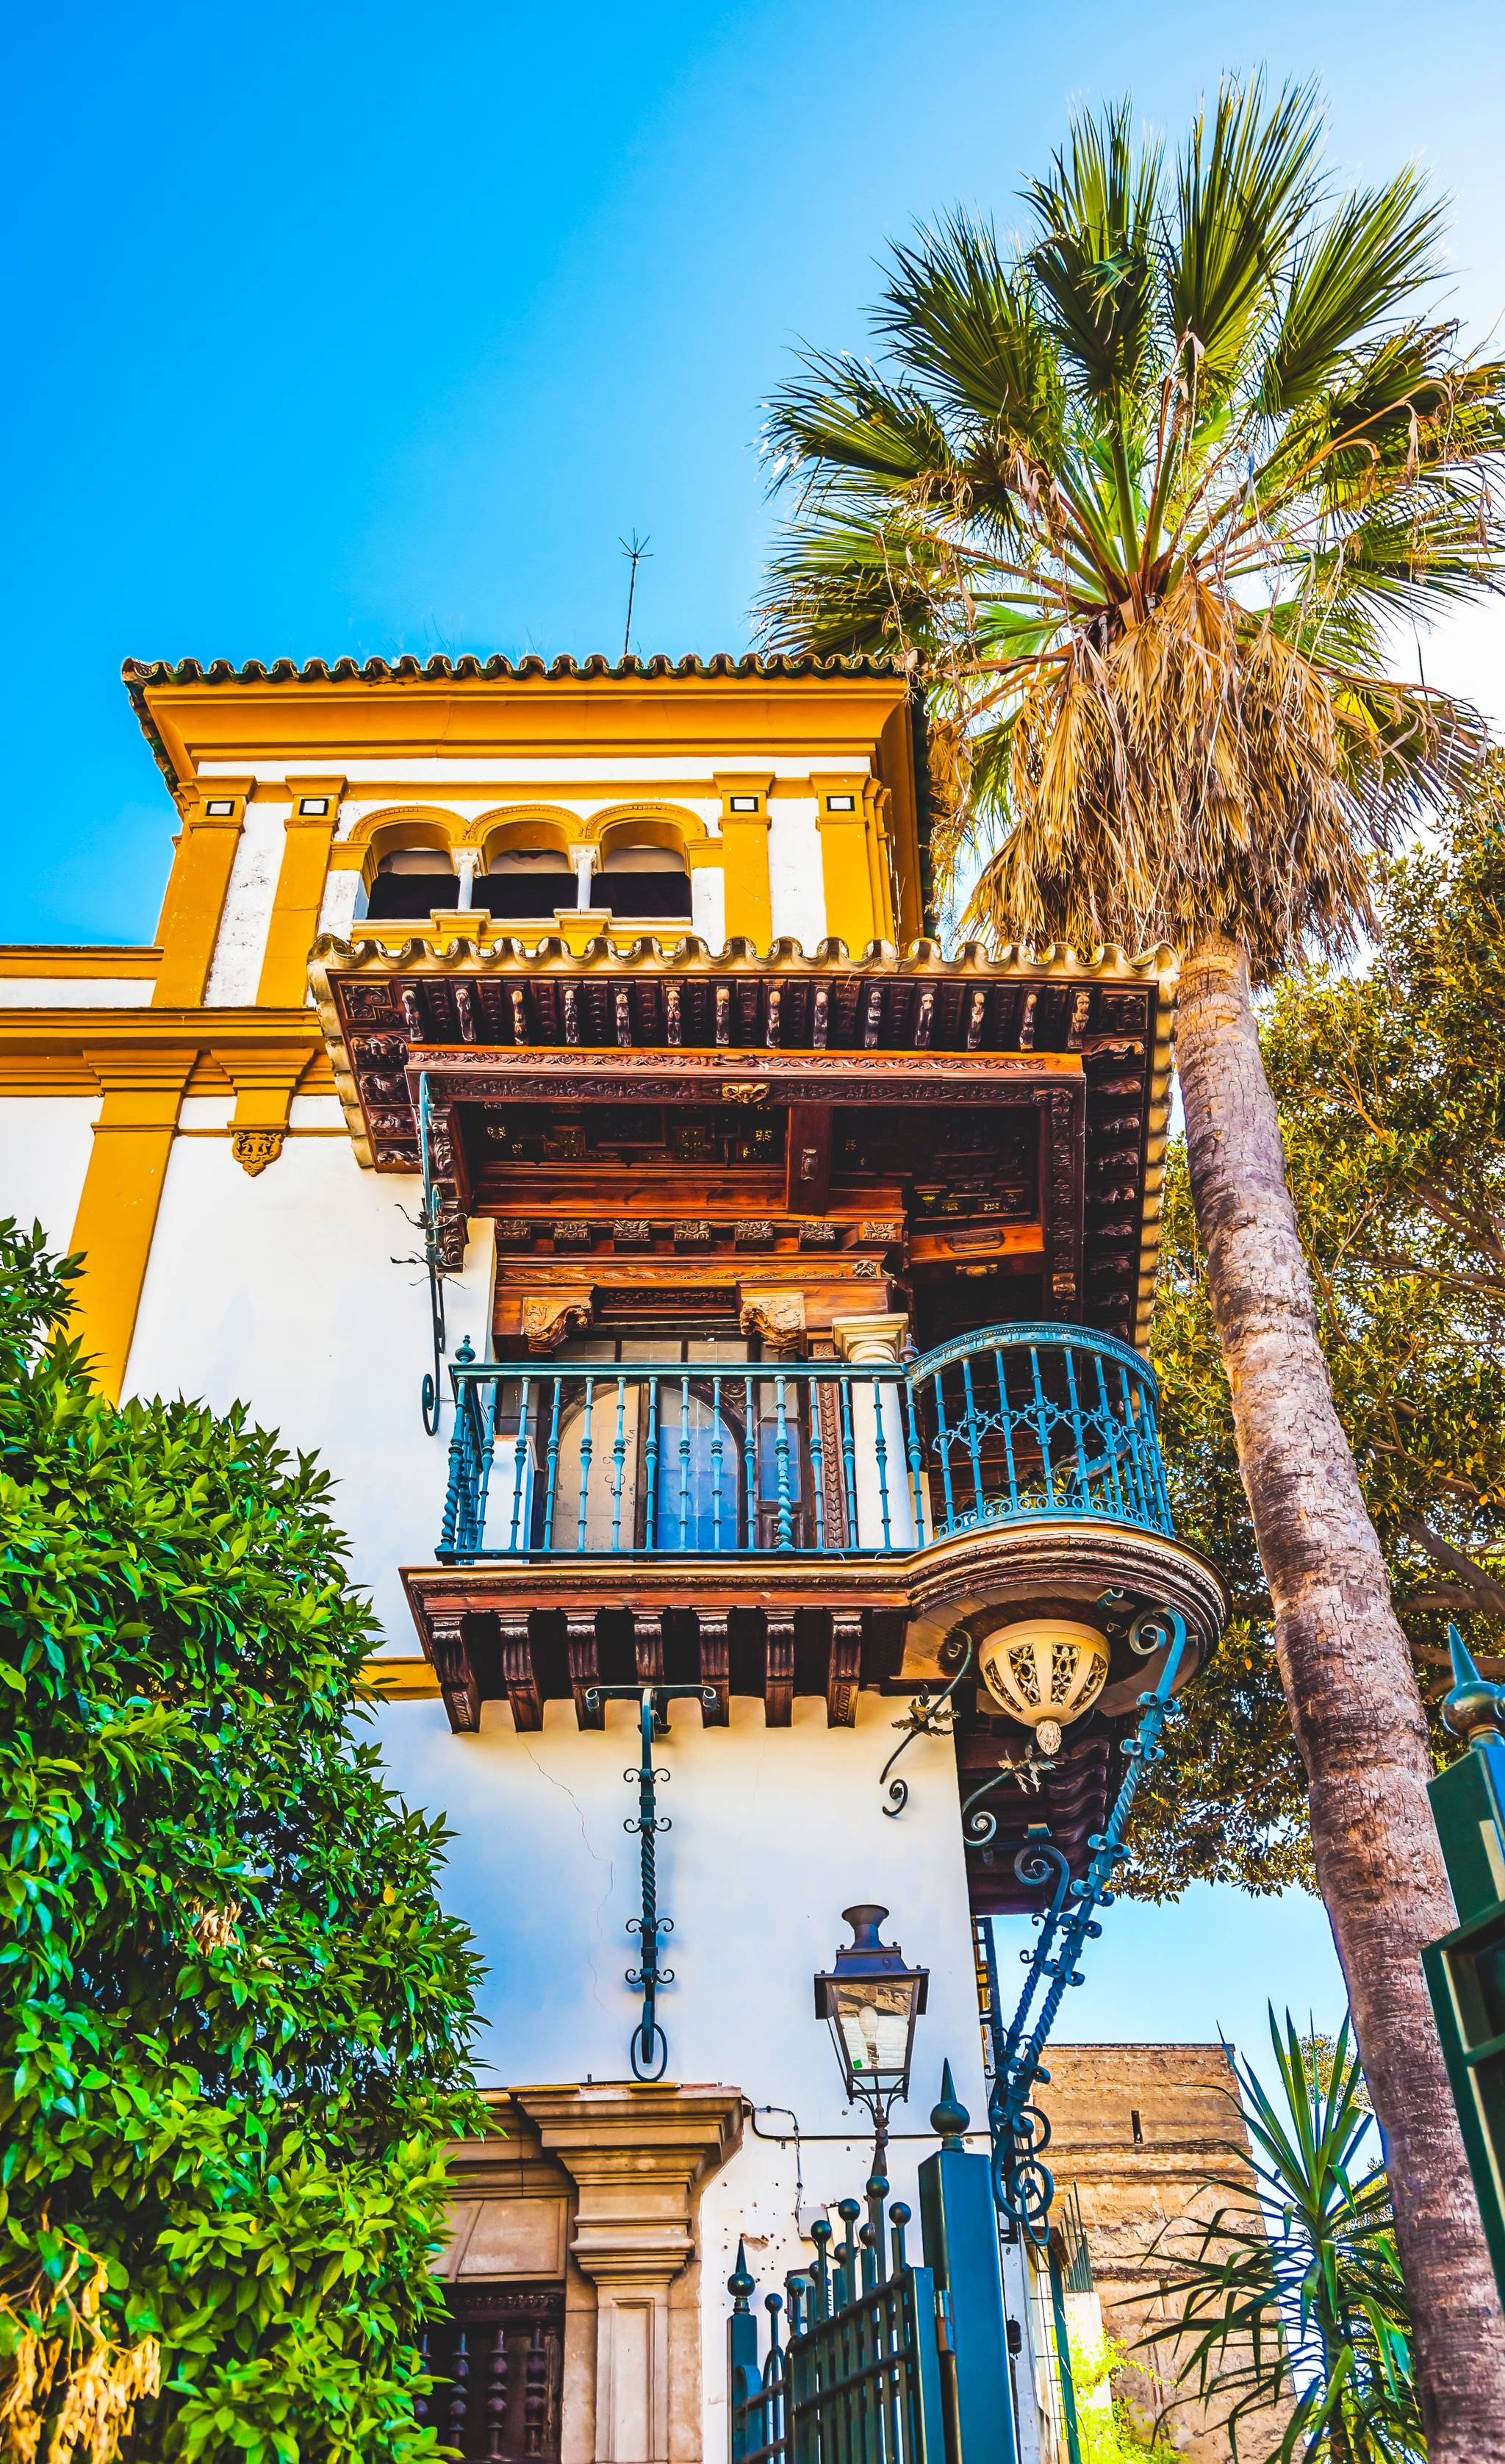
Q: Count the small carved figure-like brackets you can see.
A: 14